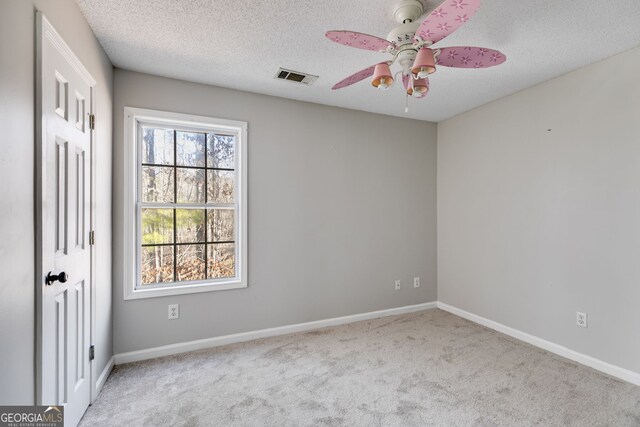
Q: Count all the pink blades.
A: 5